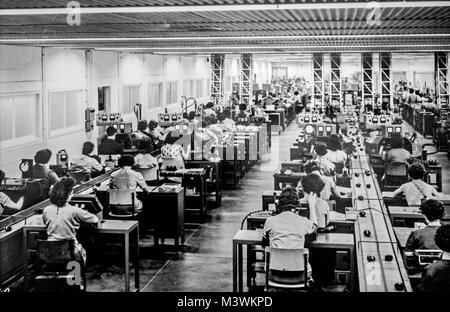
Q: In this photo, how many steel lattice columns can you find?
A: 7